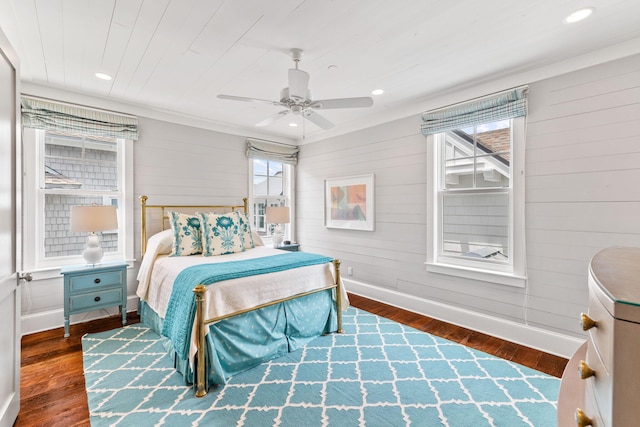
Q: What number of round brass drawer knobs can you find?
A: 3